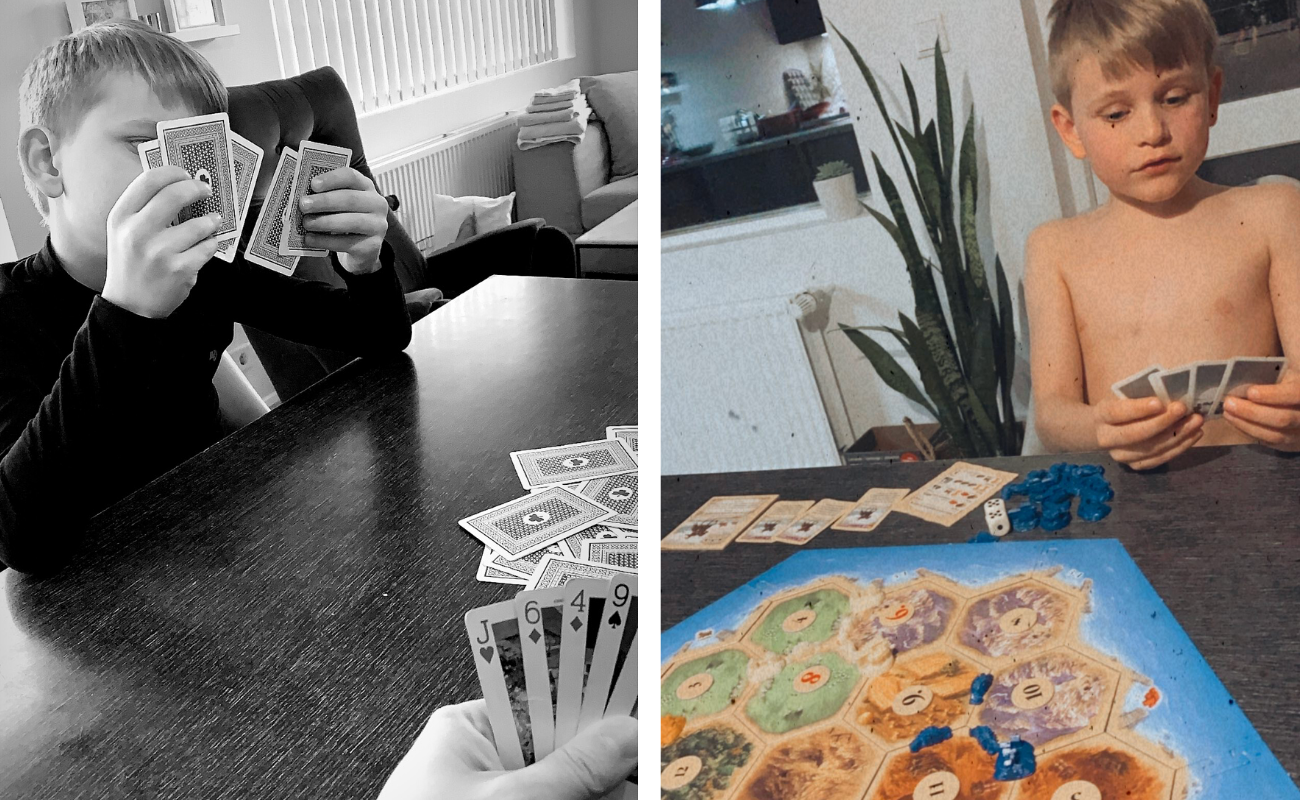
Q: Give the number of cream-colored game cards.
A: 5